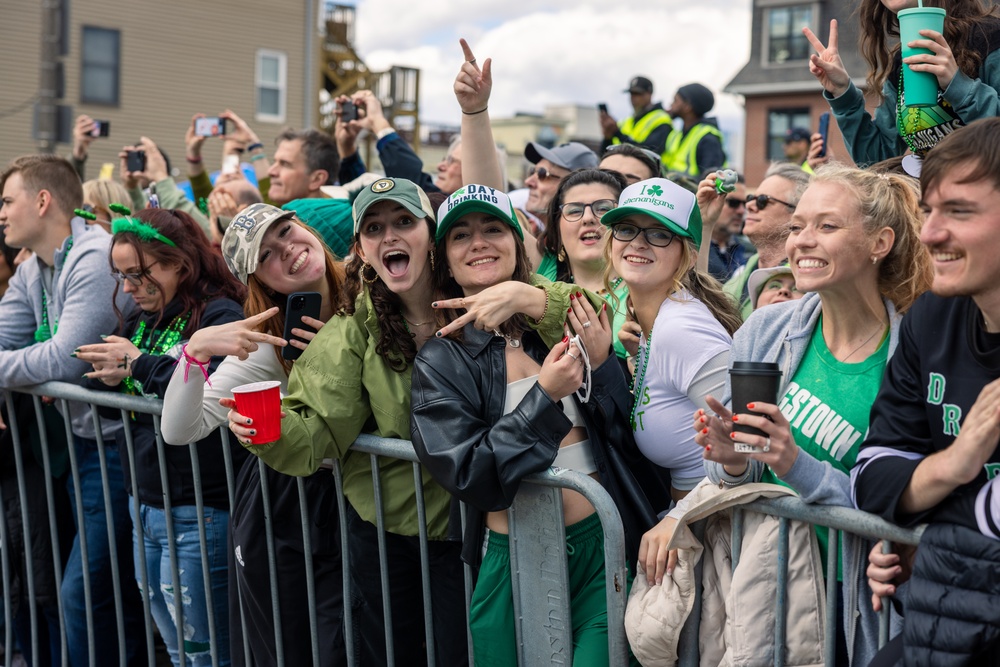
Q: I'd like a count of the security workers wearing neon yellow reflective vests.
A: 2